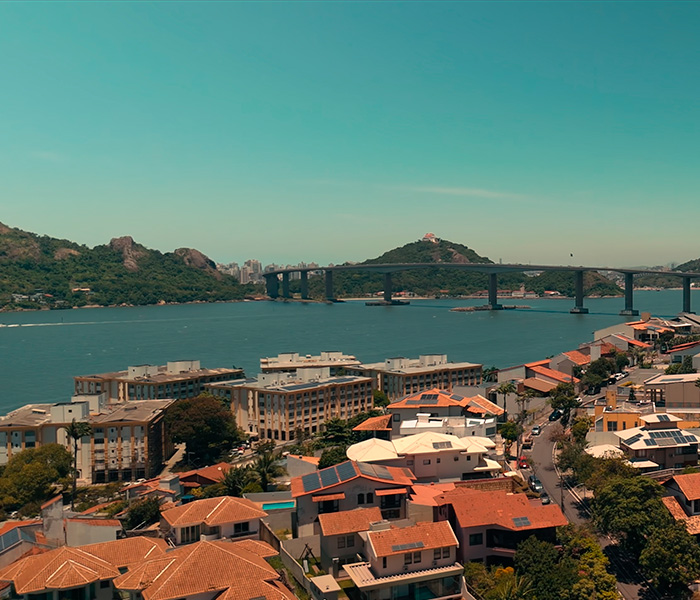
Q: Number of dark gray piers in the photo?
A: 9